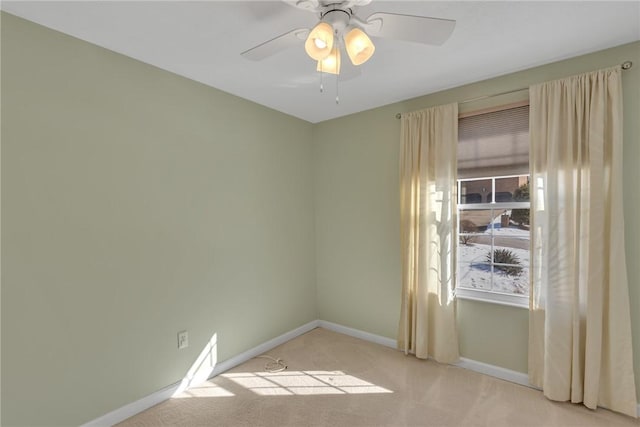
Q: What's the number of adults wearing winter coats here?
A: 0